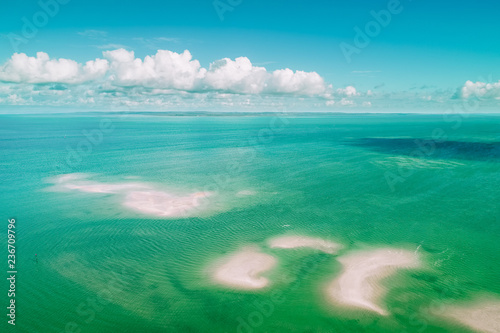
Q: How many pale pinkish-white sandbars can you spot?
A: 5